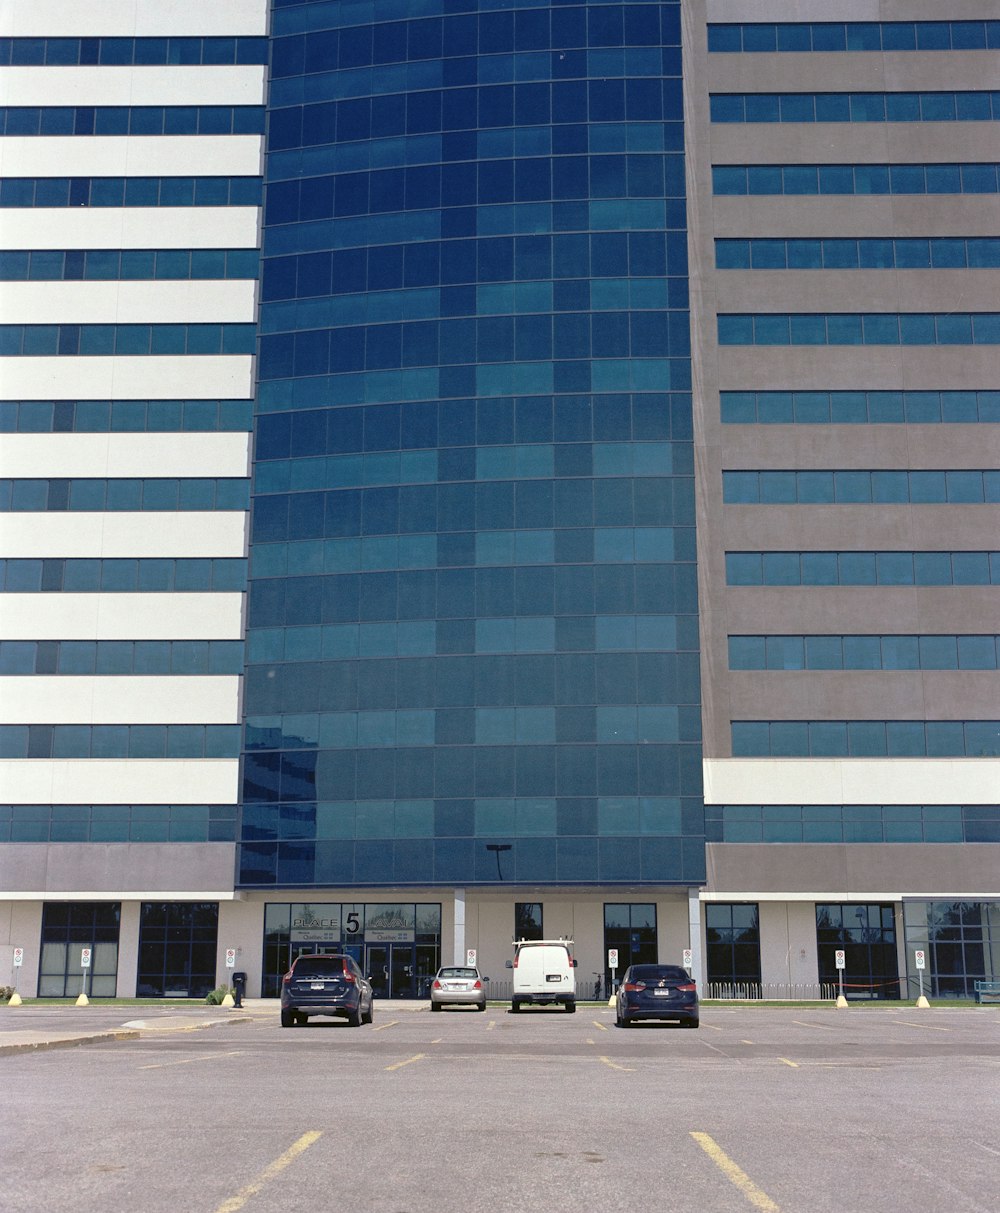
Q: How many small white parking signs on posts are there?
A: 8